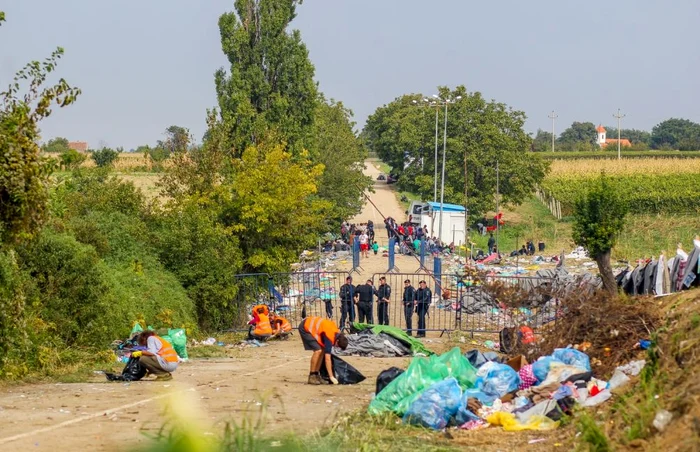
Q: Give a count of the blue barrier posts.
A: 4